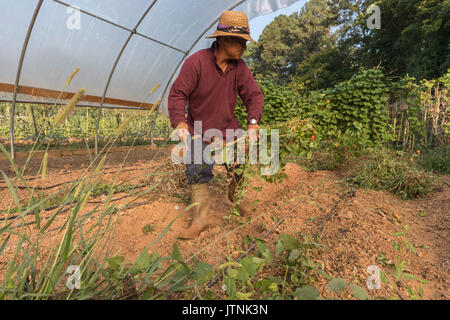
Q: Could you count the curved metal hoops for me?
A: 3